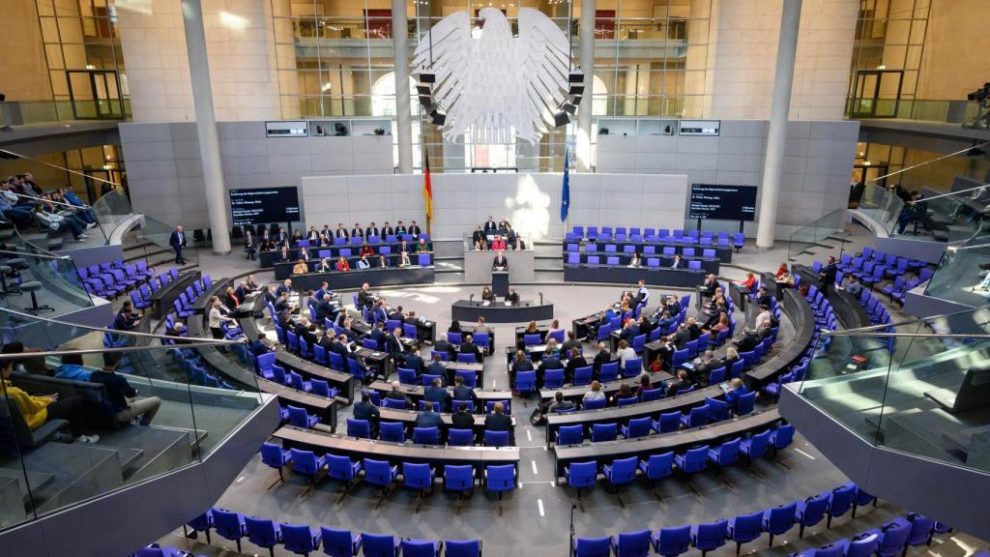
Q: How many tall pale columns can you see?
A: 4